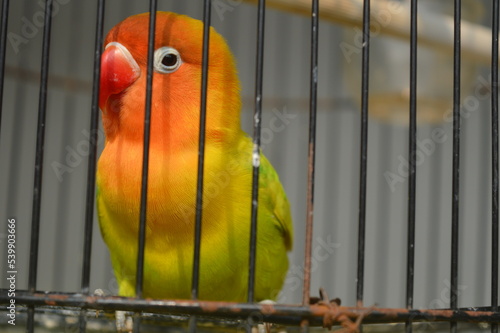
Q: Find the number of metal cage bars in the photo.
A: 11